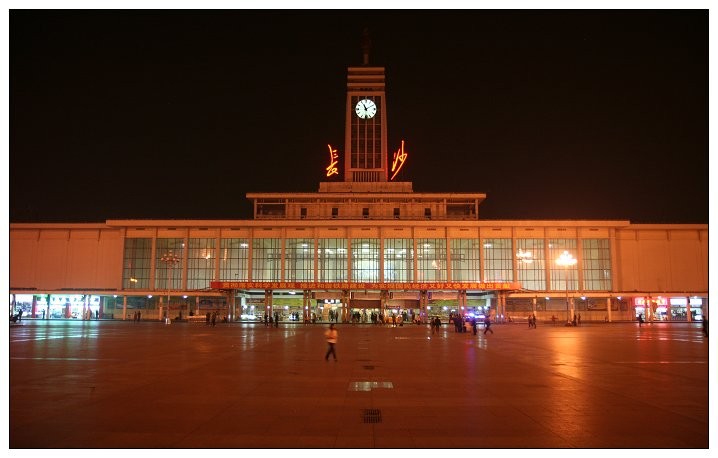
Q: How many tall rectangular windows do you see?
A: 15